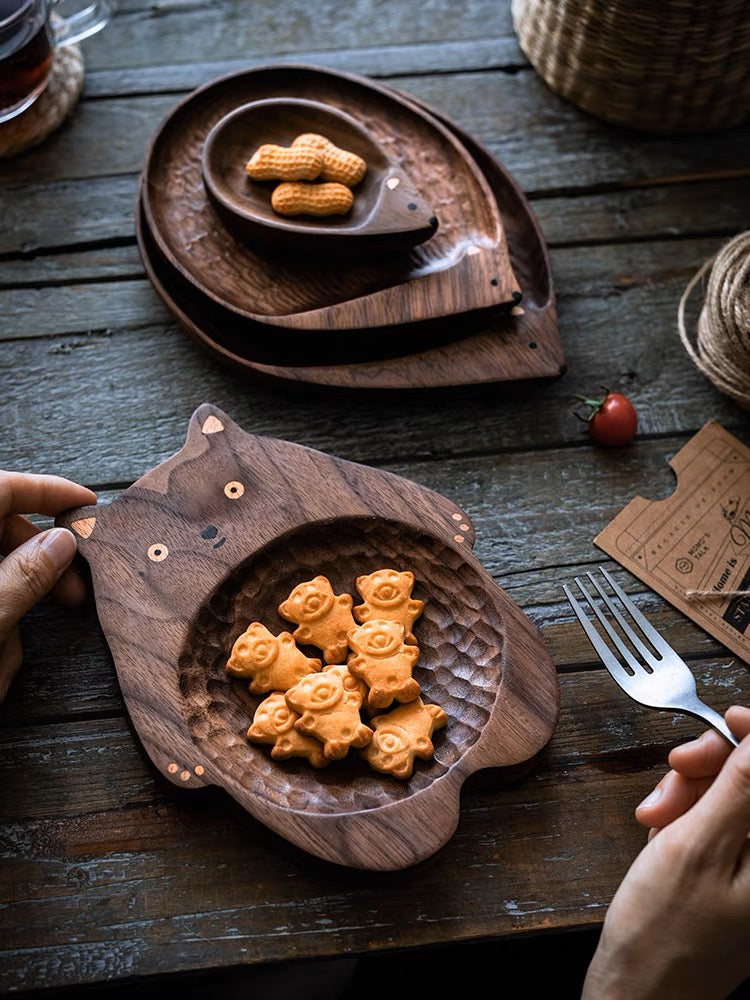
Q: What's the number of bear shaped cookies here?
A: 8